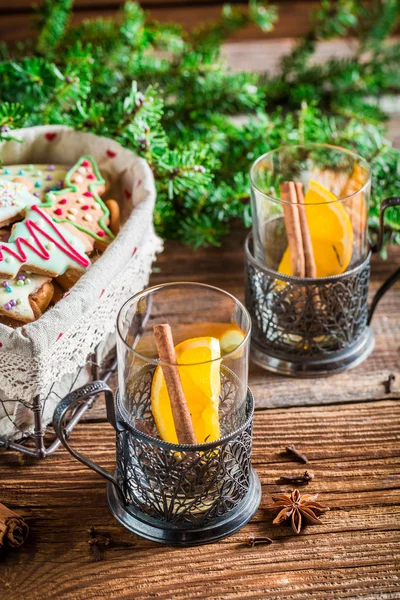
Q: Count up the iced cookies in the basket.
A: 5